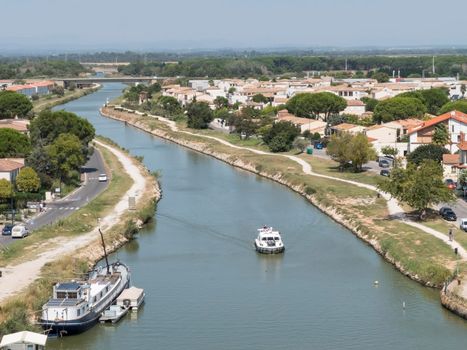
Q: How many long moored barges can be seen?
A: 1